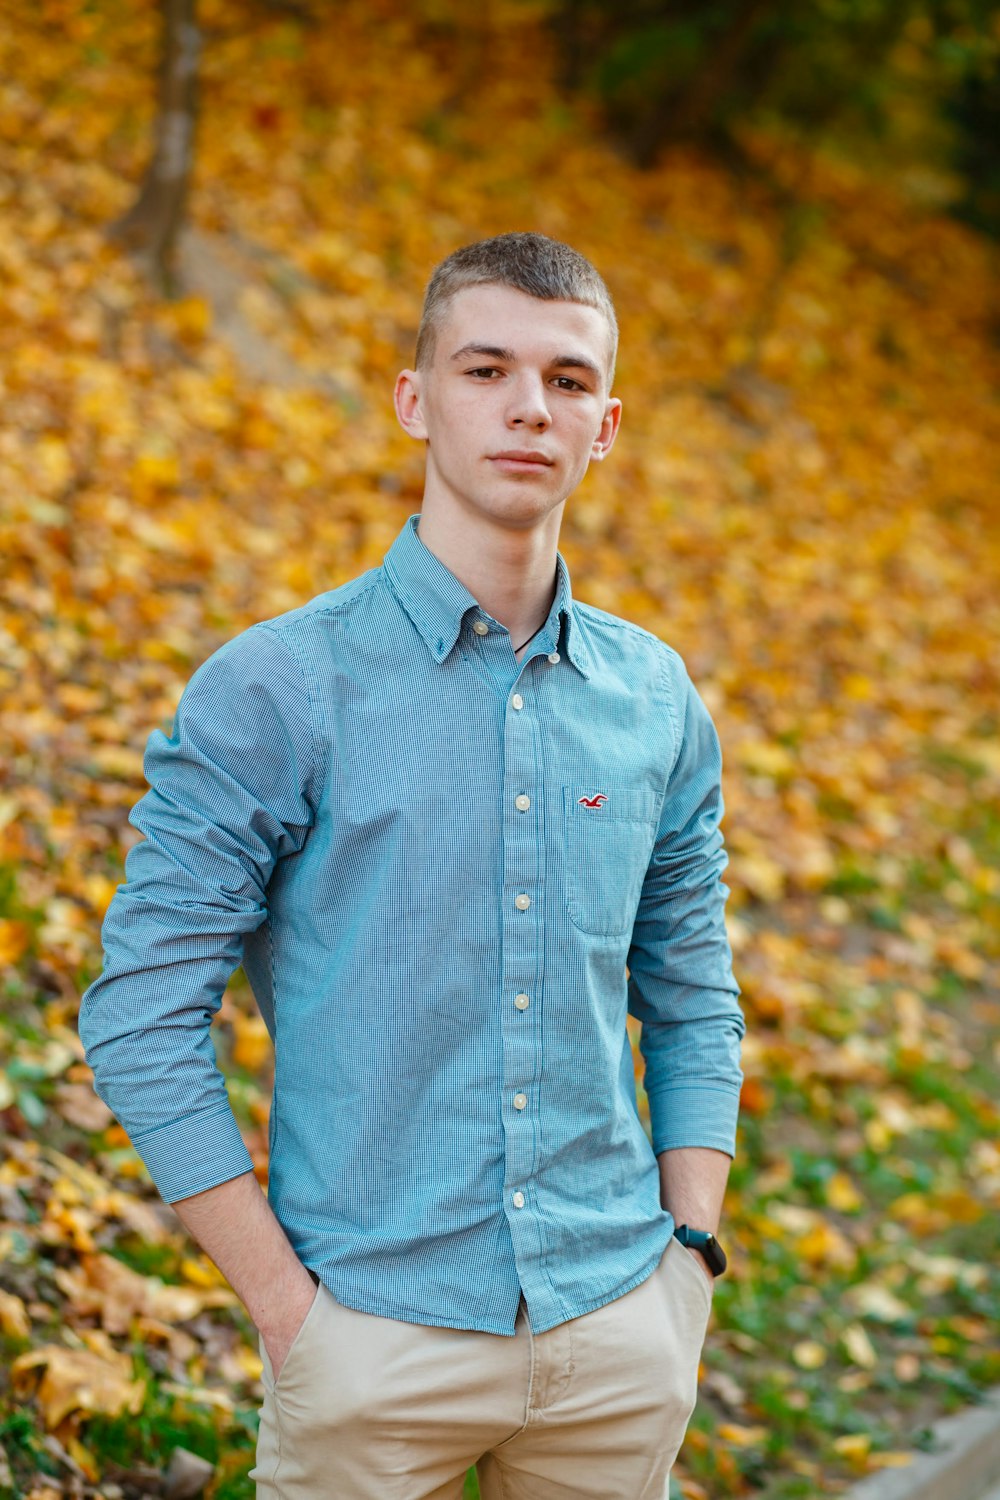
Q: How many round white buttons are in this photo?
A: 8